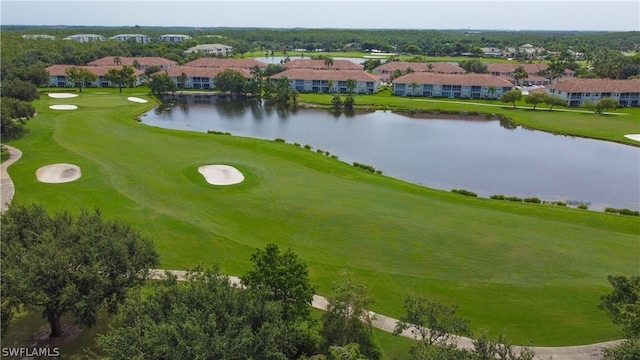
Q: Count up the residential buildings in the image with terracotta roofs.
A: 10